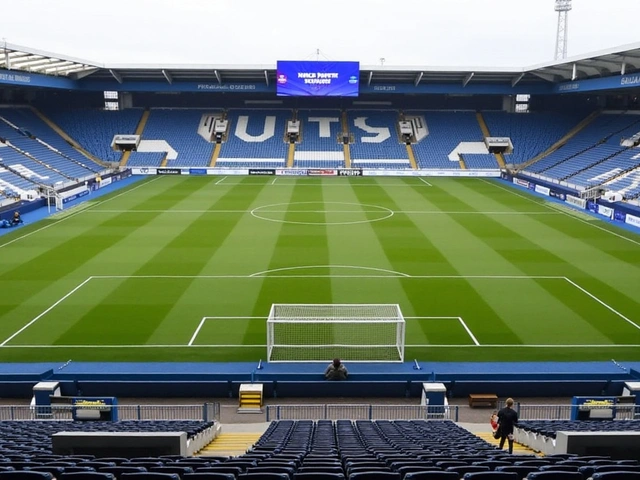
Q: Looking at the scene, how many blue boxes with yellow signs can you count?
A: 2